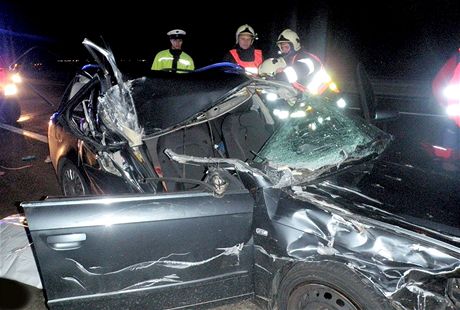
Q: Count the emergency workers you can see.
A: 5